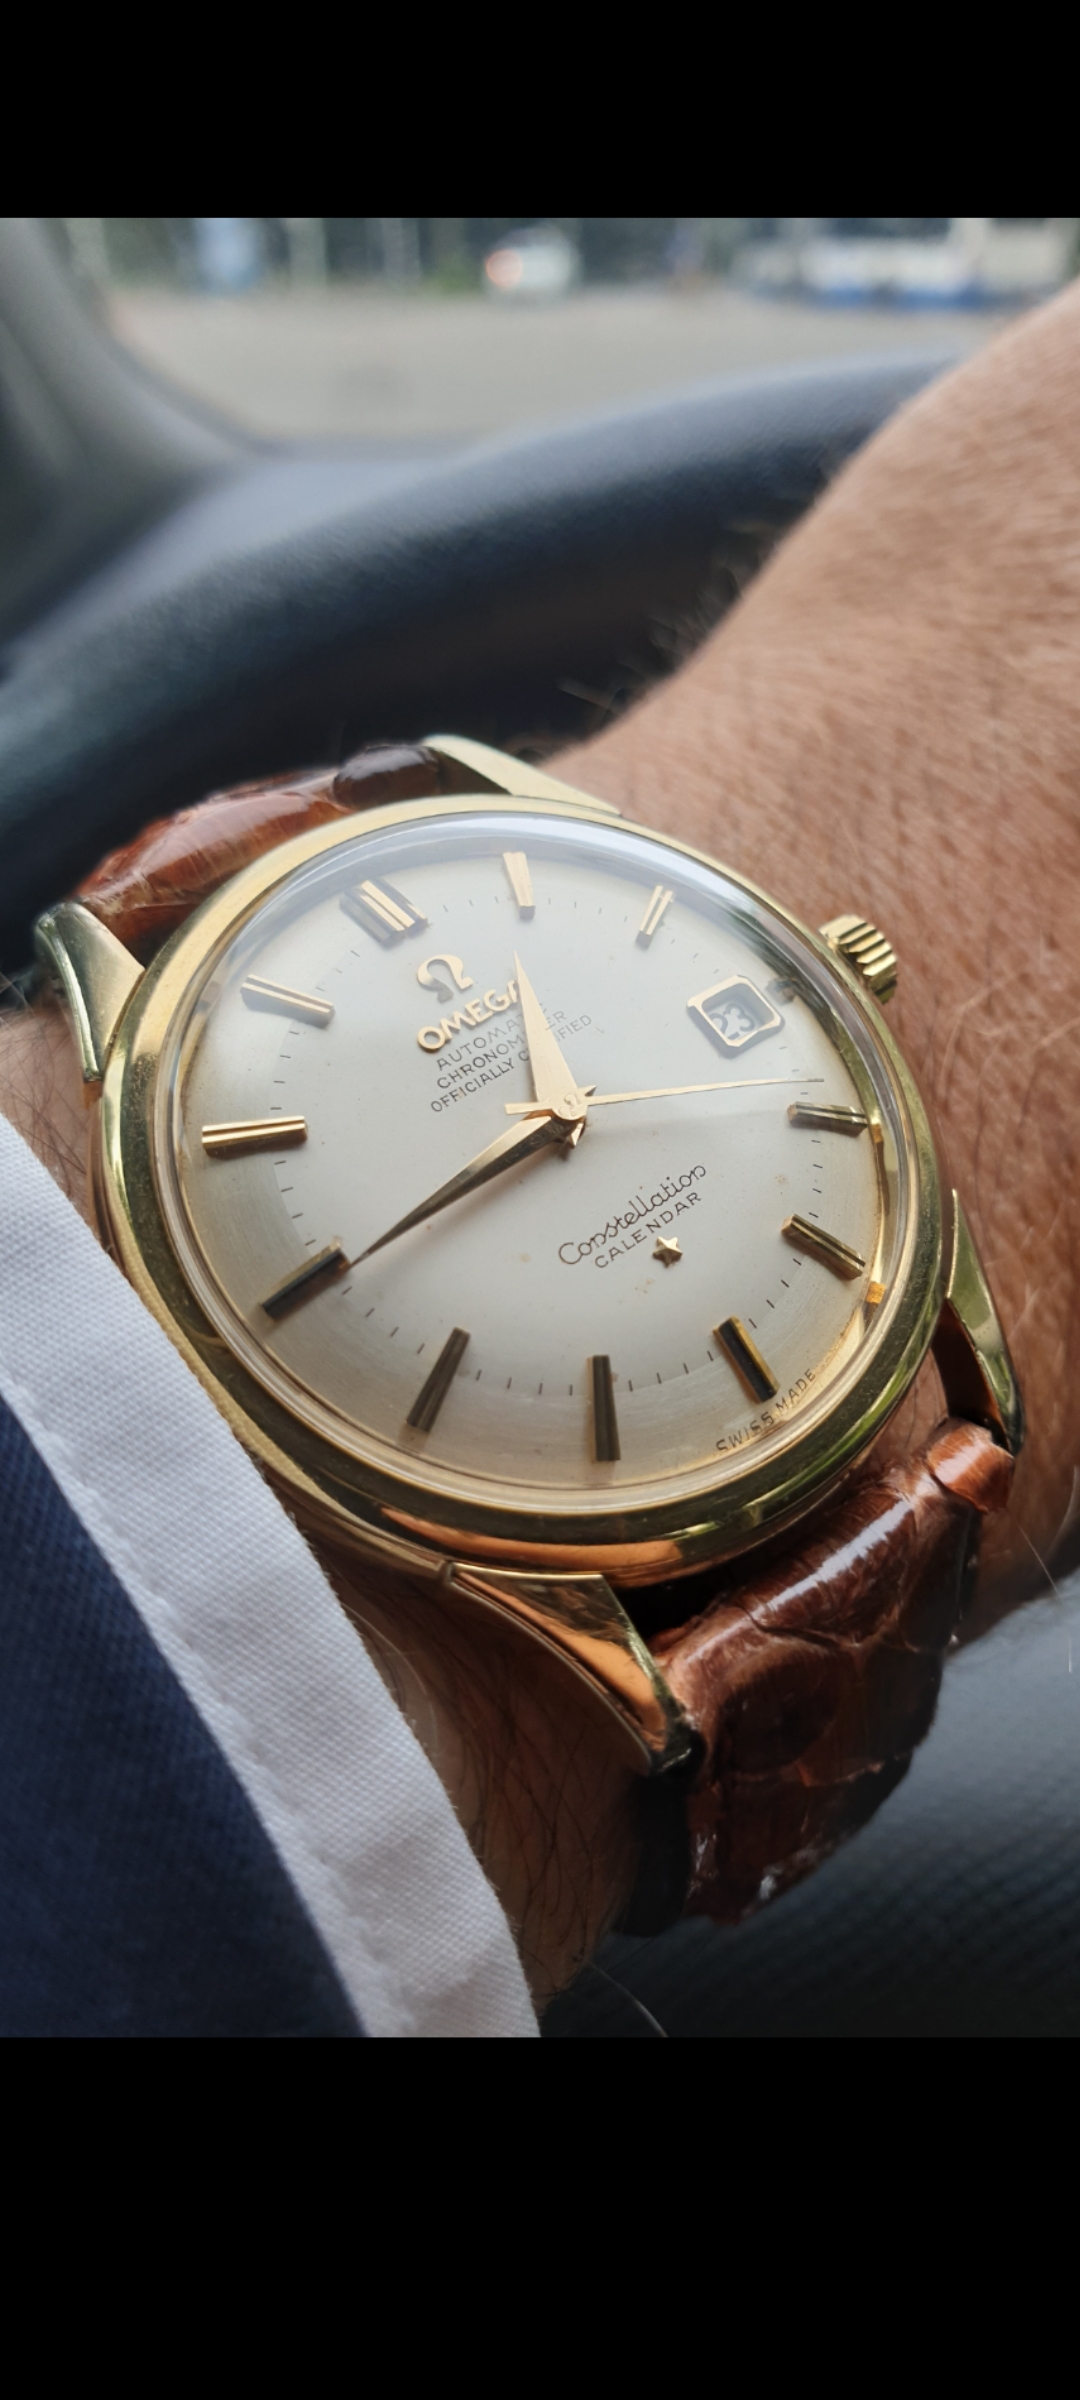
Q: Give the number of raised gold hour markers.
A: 11